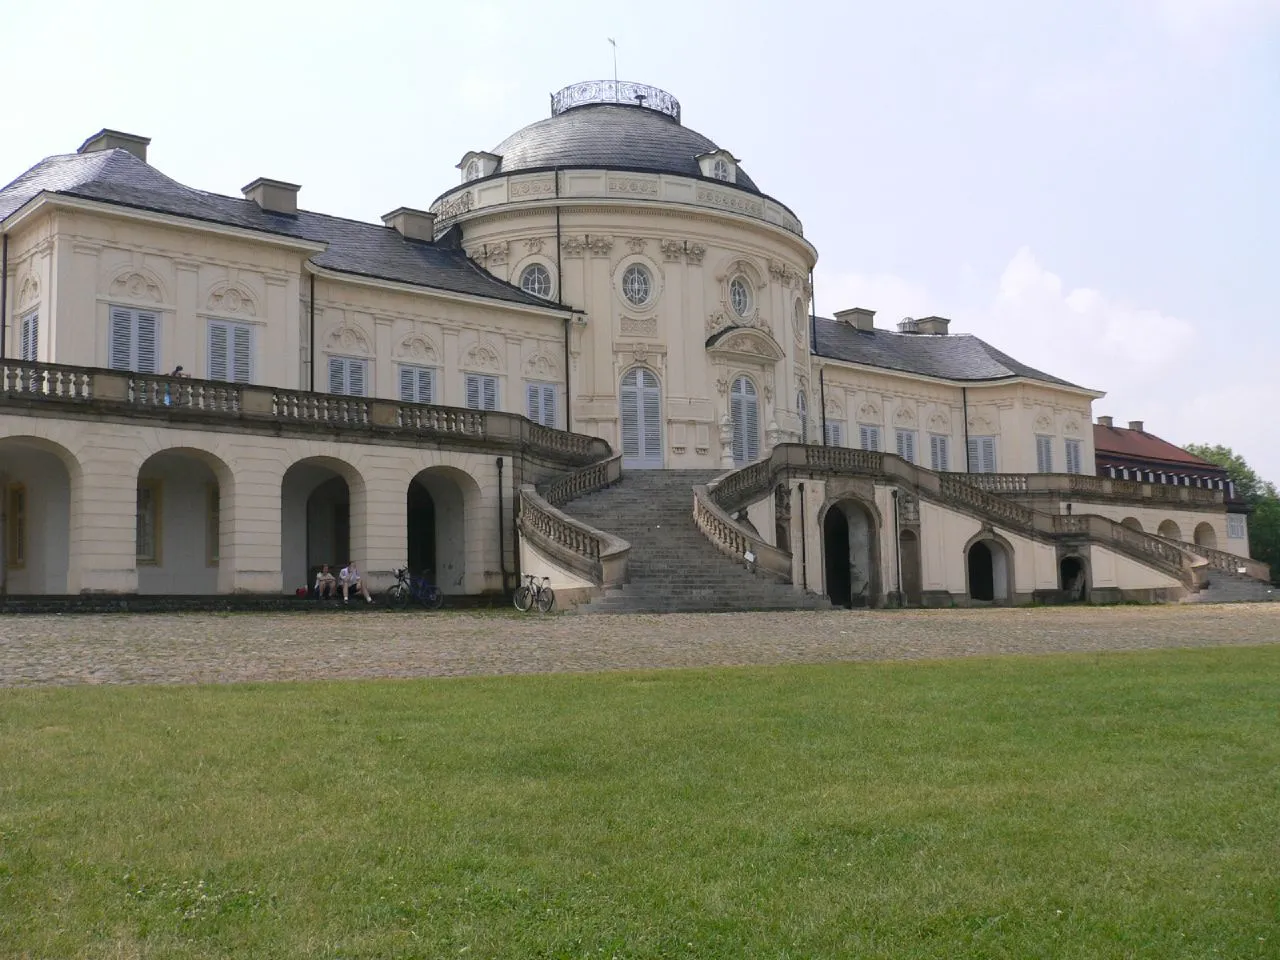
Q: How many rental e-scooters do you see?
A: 0